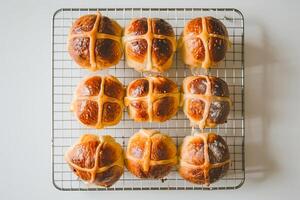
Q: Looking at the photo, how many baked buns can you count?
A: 9